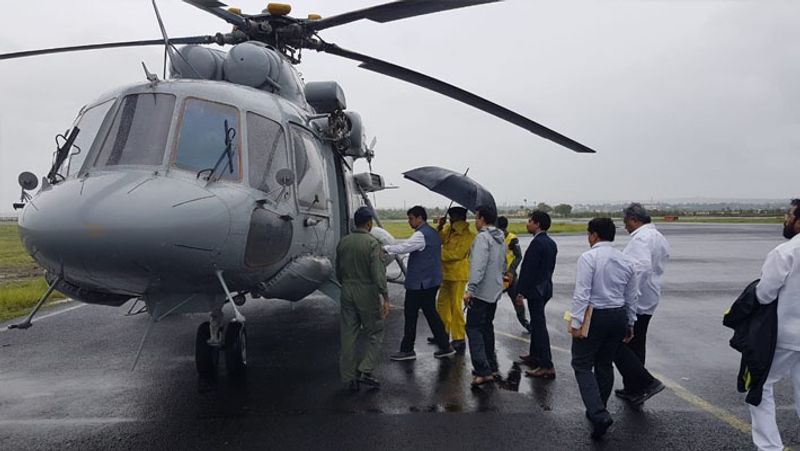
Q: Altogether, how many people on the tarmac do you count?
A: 9